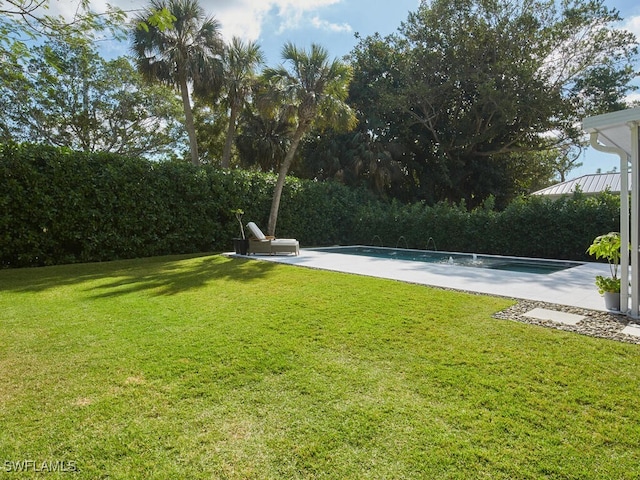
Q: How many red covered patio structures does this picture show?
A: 0